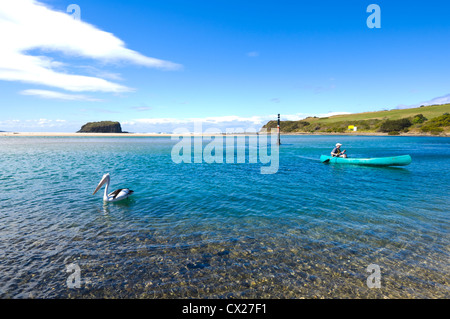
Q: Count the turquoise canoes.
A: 1